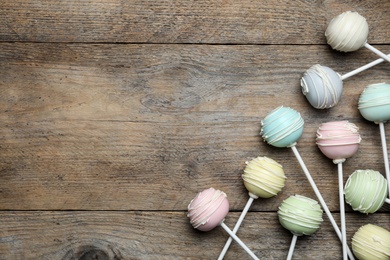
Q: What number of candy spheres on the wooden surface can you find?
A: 10